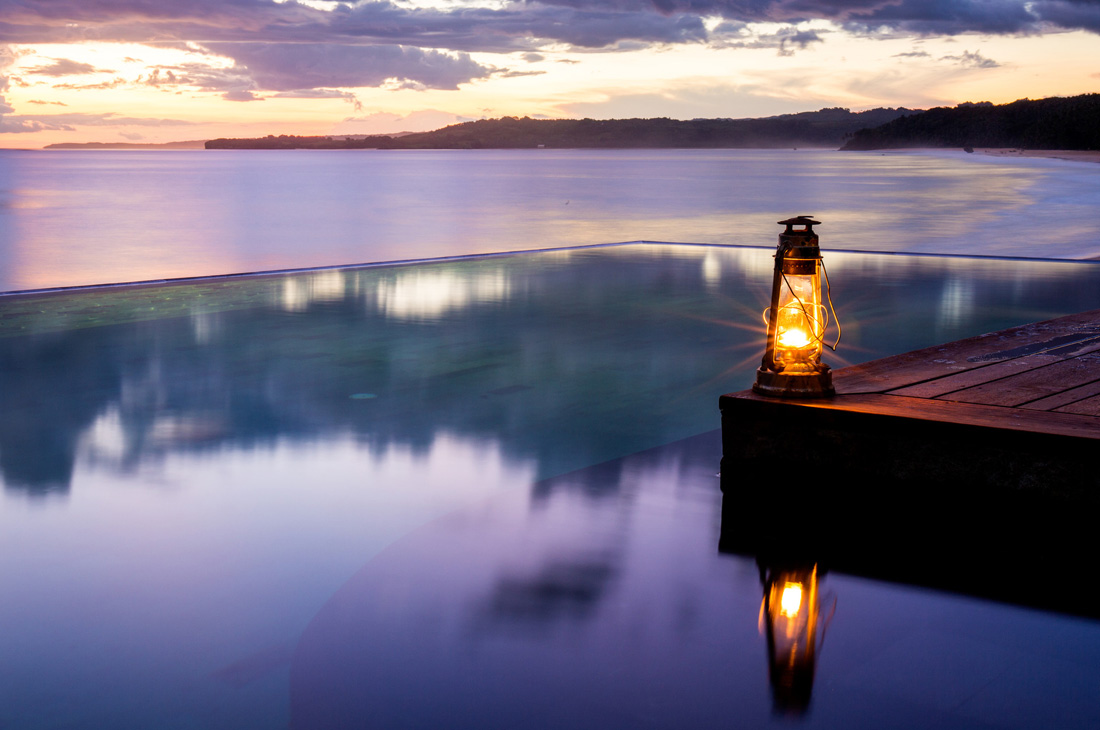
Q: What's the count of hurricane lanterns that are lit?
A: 1